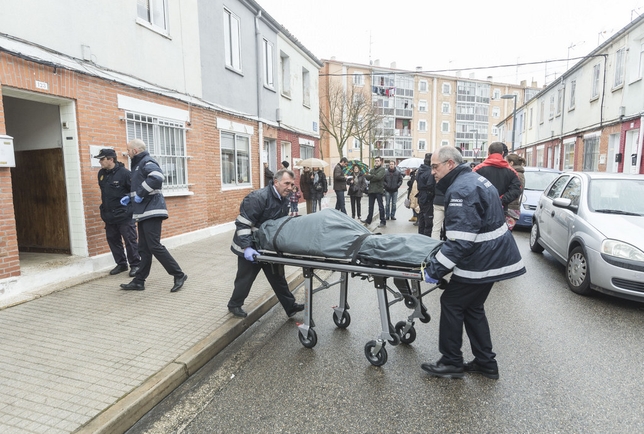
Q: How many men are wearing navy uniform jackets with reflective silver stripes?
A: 3